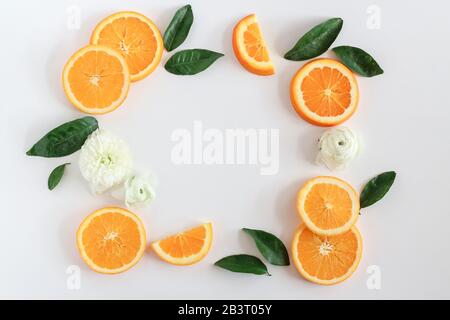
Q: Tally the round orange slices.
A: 6